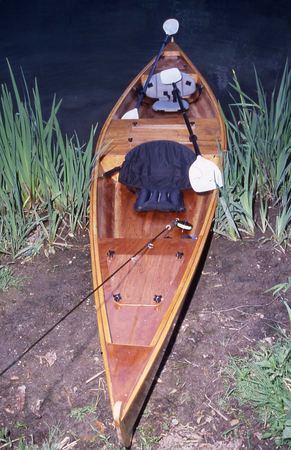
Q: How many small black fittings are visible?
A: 7